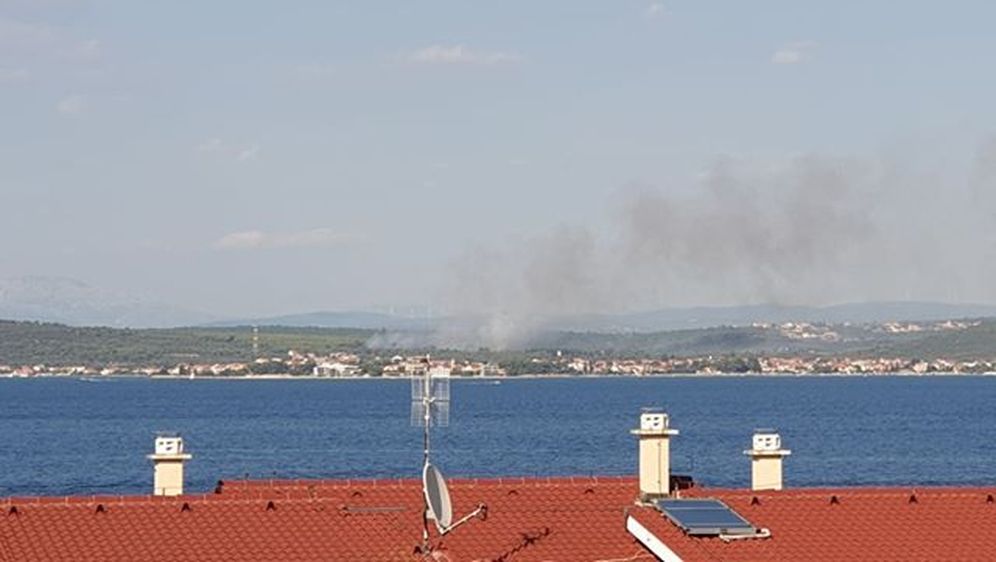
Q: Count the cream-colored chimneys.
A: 3